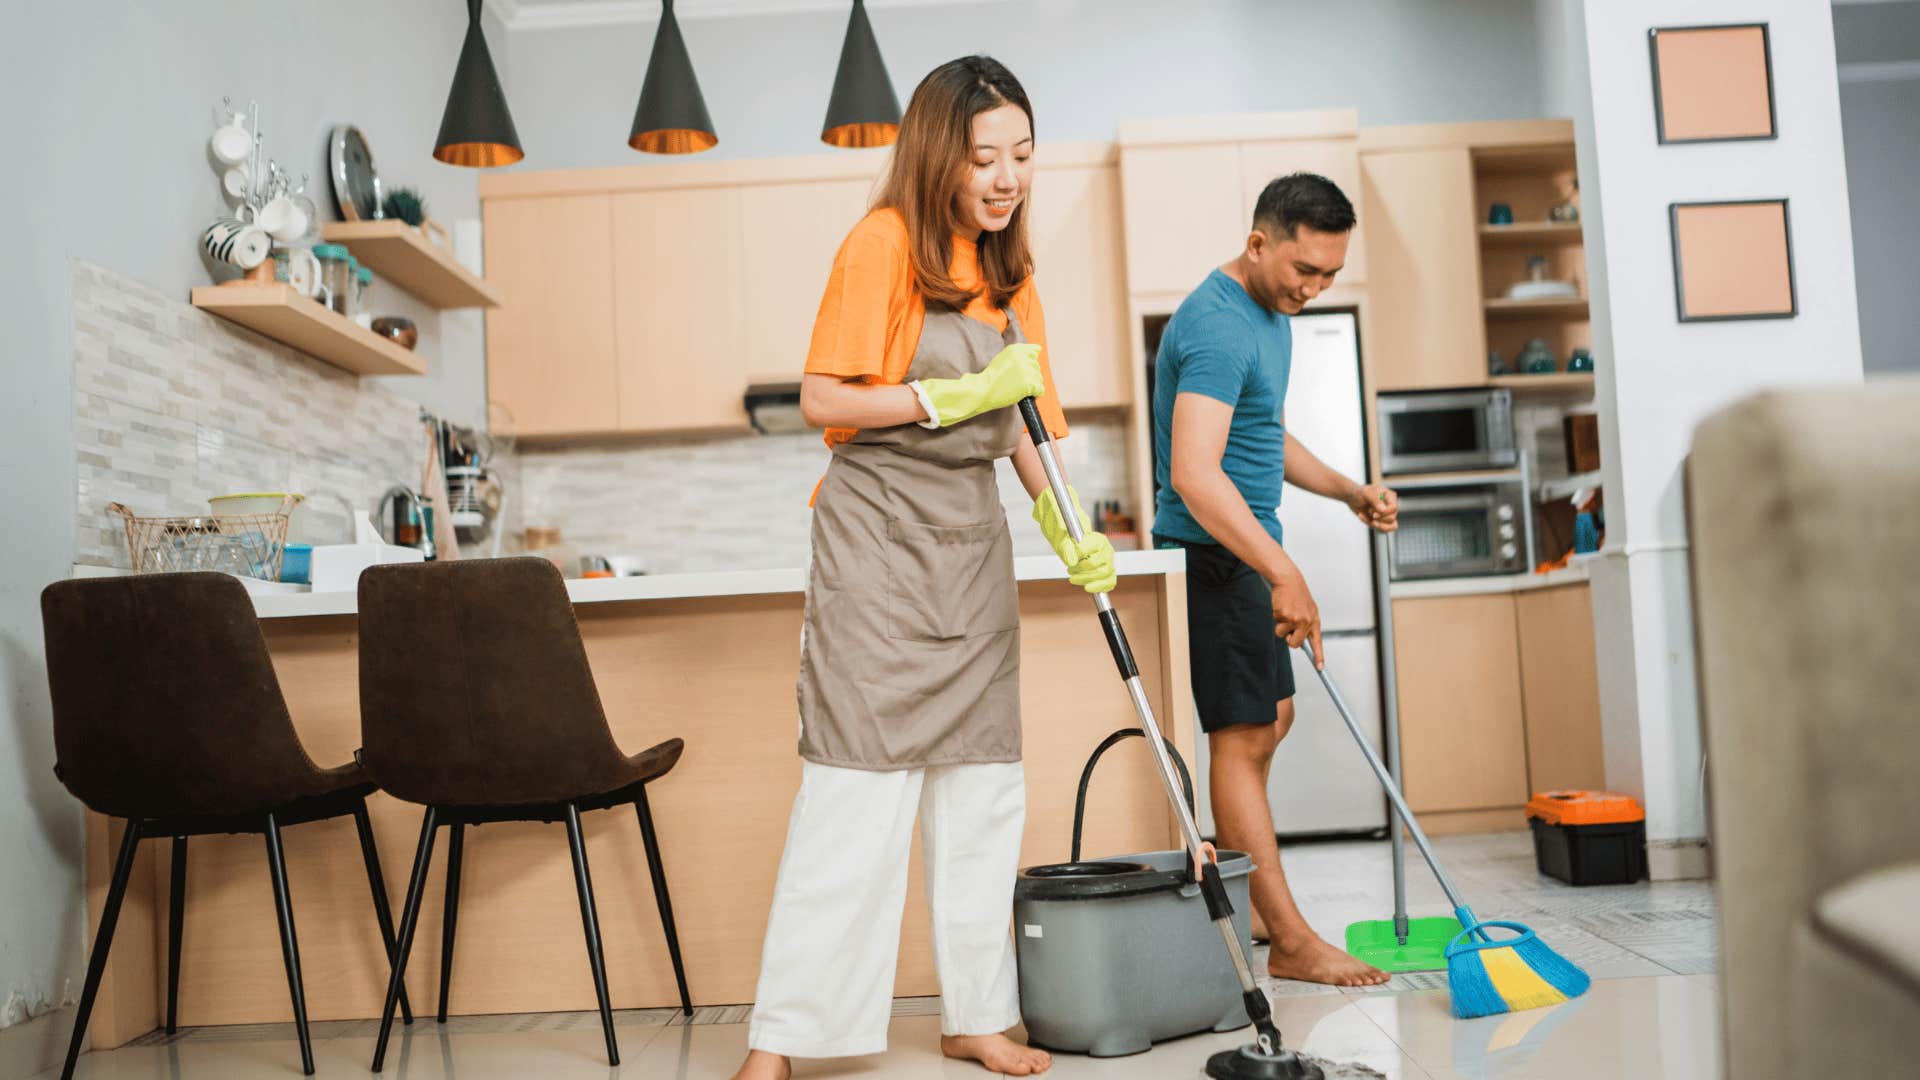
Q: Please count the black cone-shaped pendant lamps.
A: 3